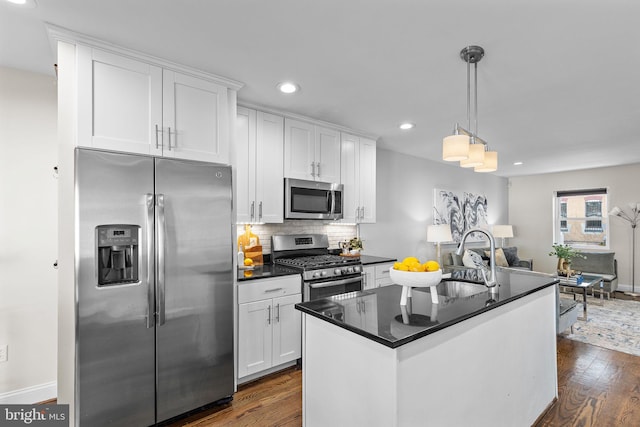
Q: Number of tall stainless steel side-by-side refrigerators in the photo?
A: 1